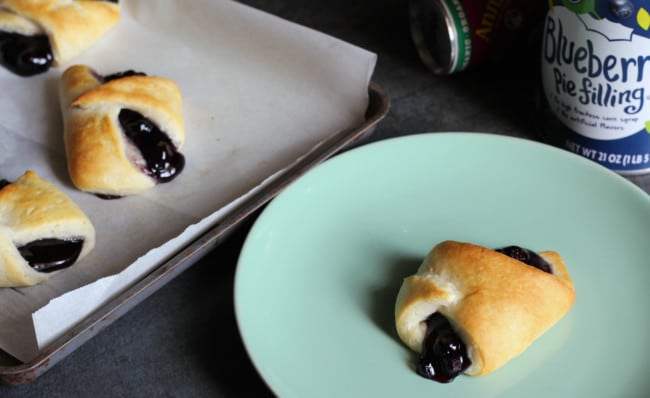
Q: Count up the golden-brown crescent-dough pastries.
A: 4